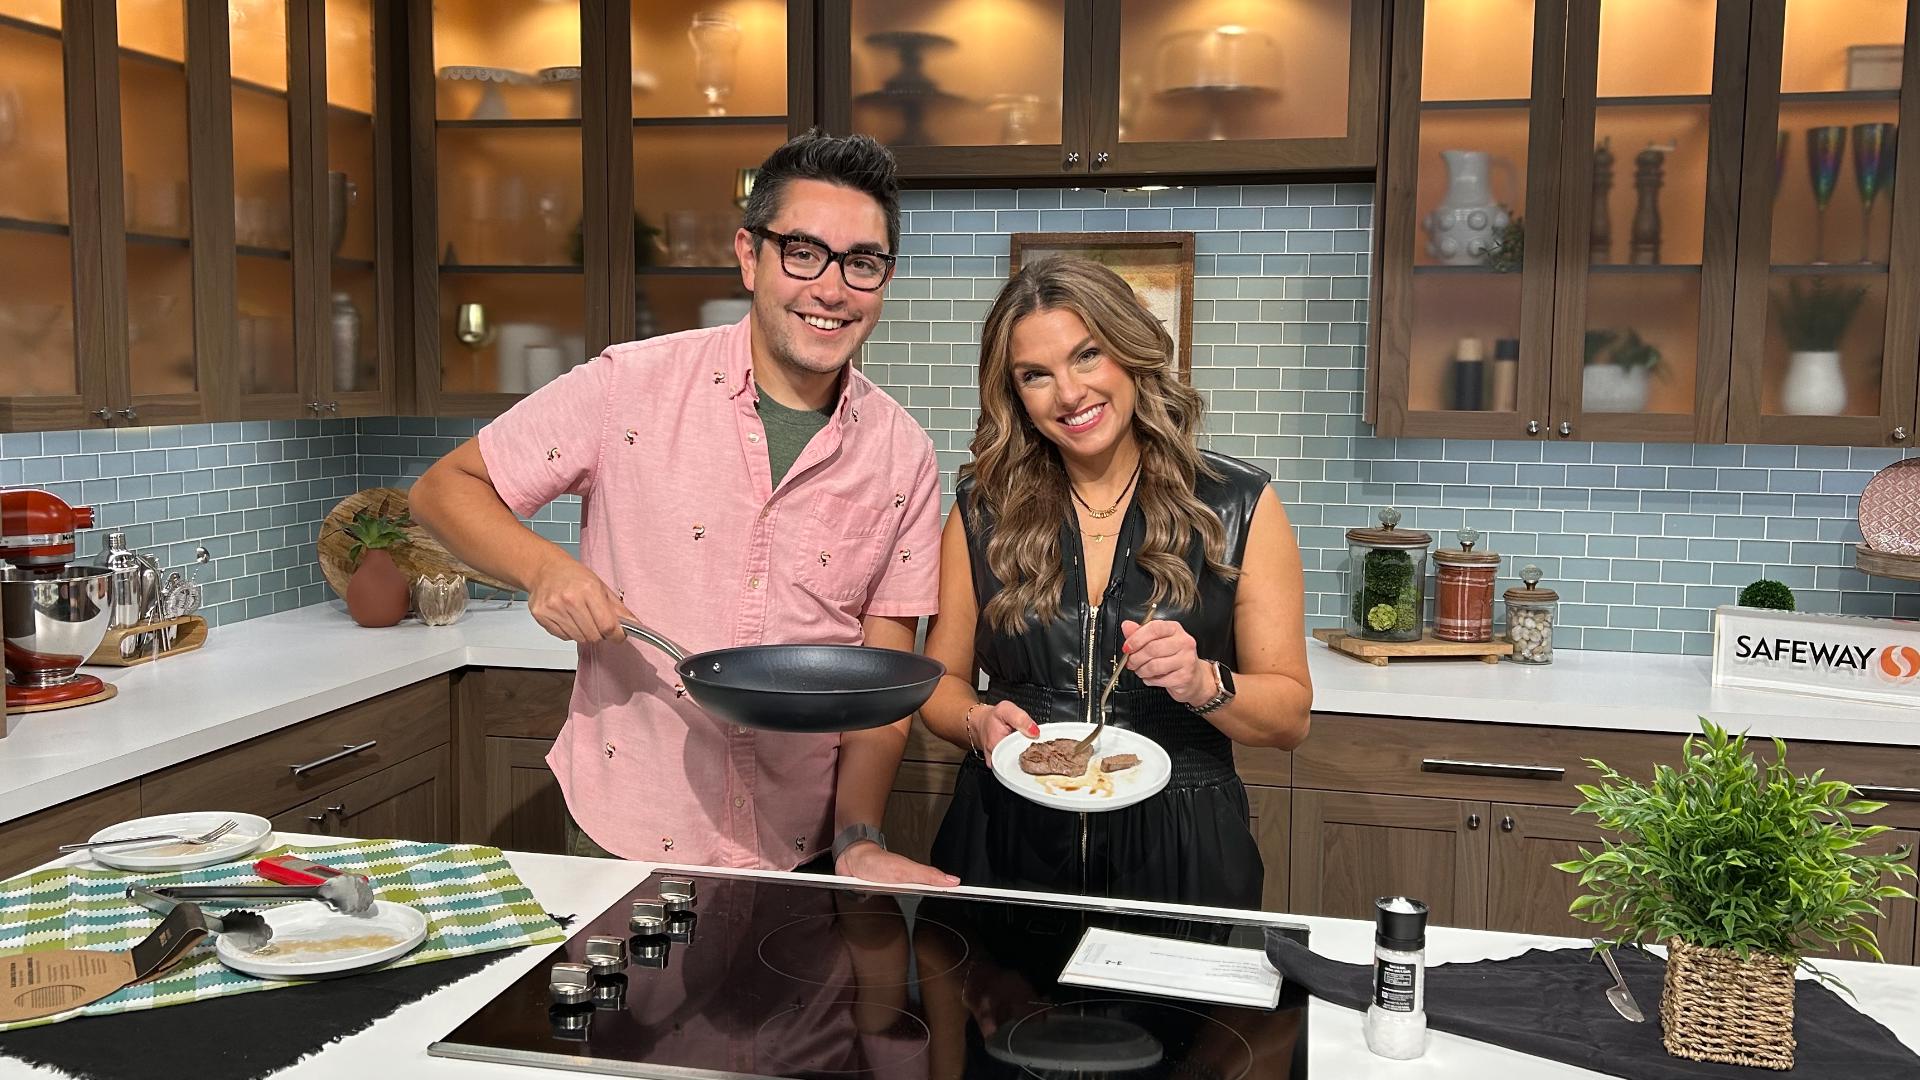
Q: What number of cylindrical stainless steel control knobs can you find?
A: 4